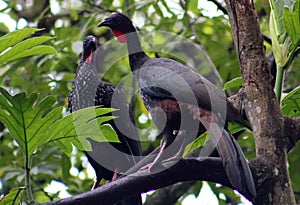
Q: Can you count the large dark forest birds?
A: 2